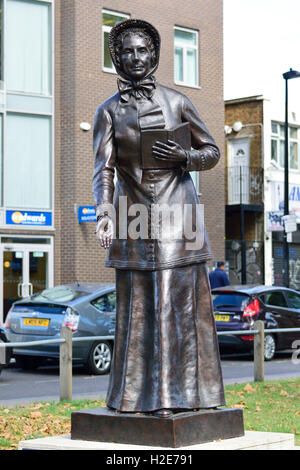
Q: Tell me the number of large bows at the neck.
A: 1